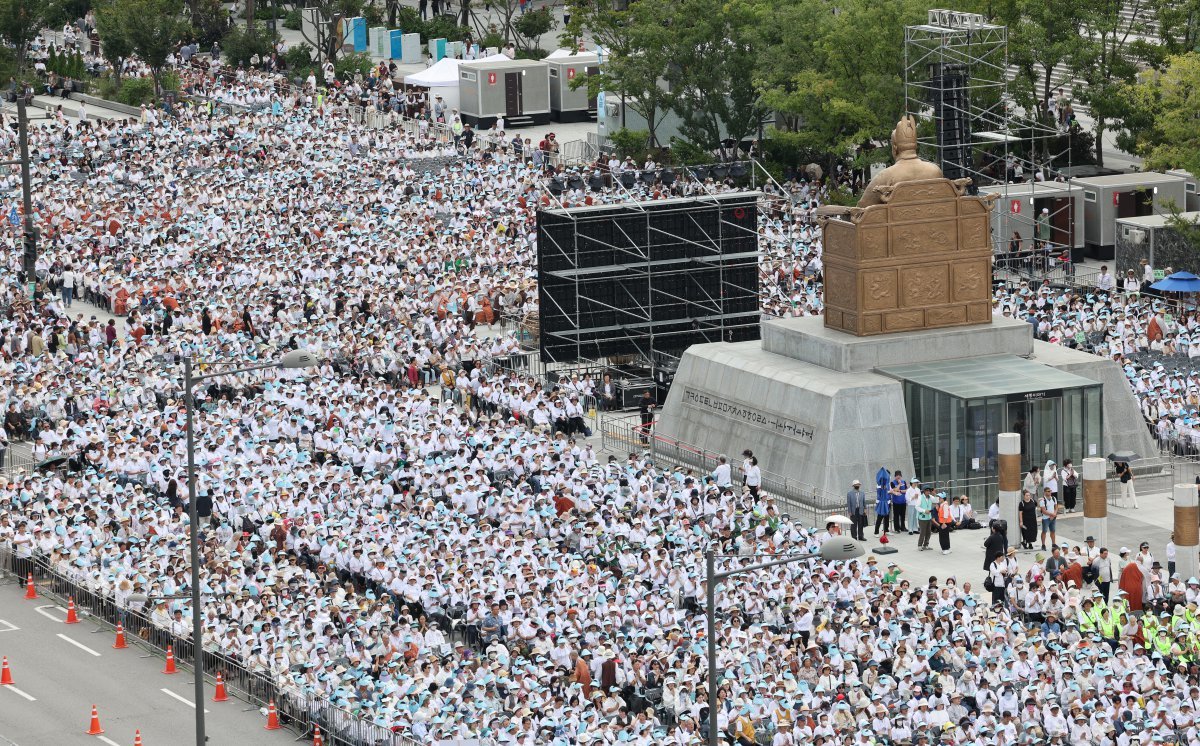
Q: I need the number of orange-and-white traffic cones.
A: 10